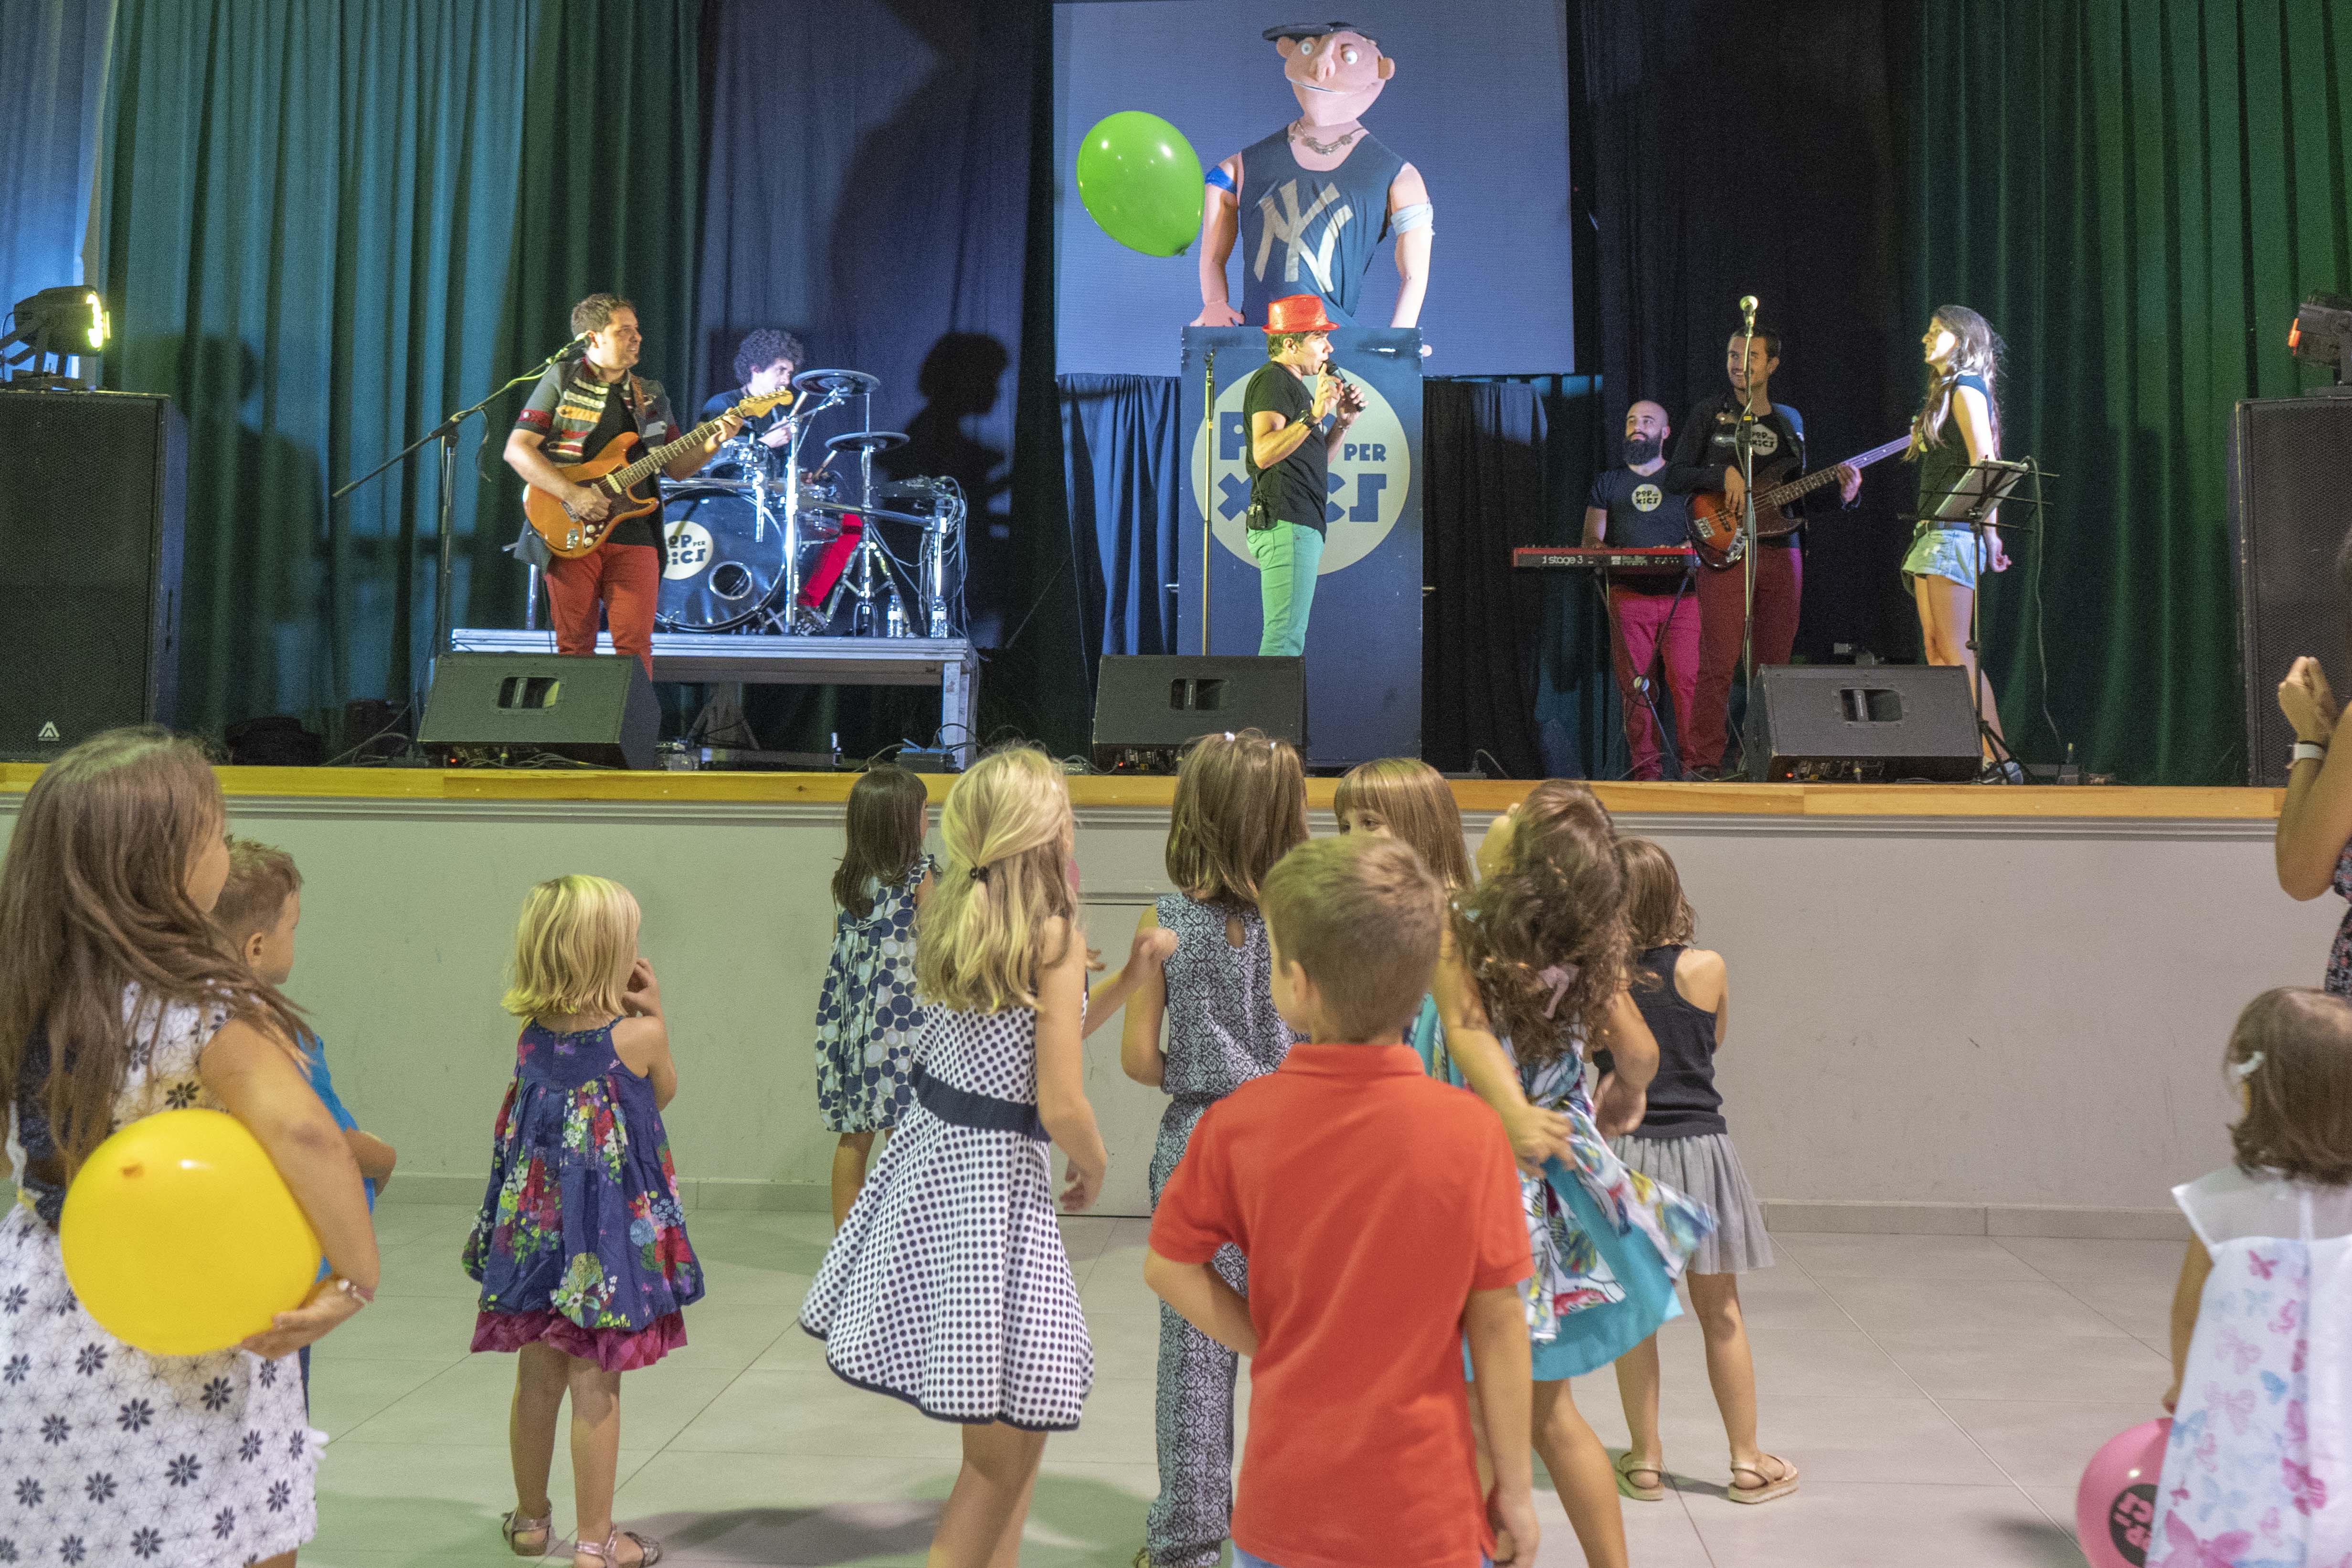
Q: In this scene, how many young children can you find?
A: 11